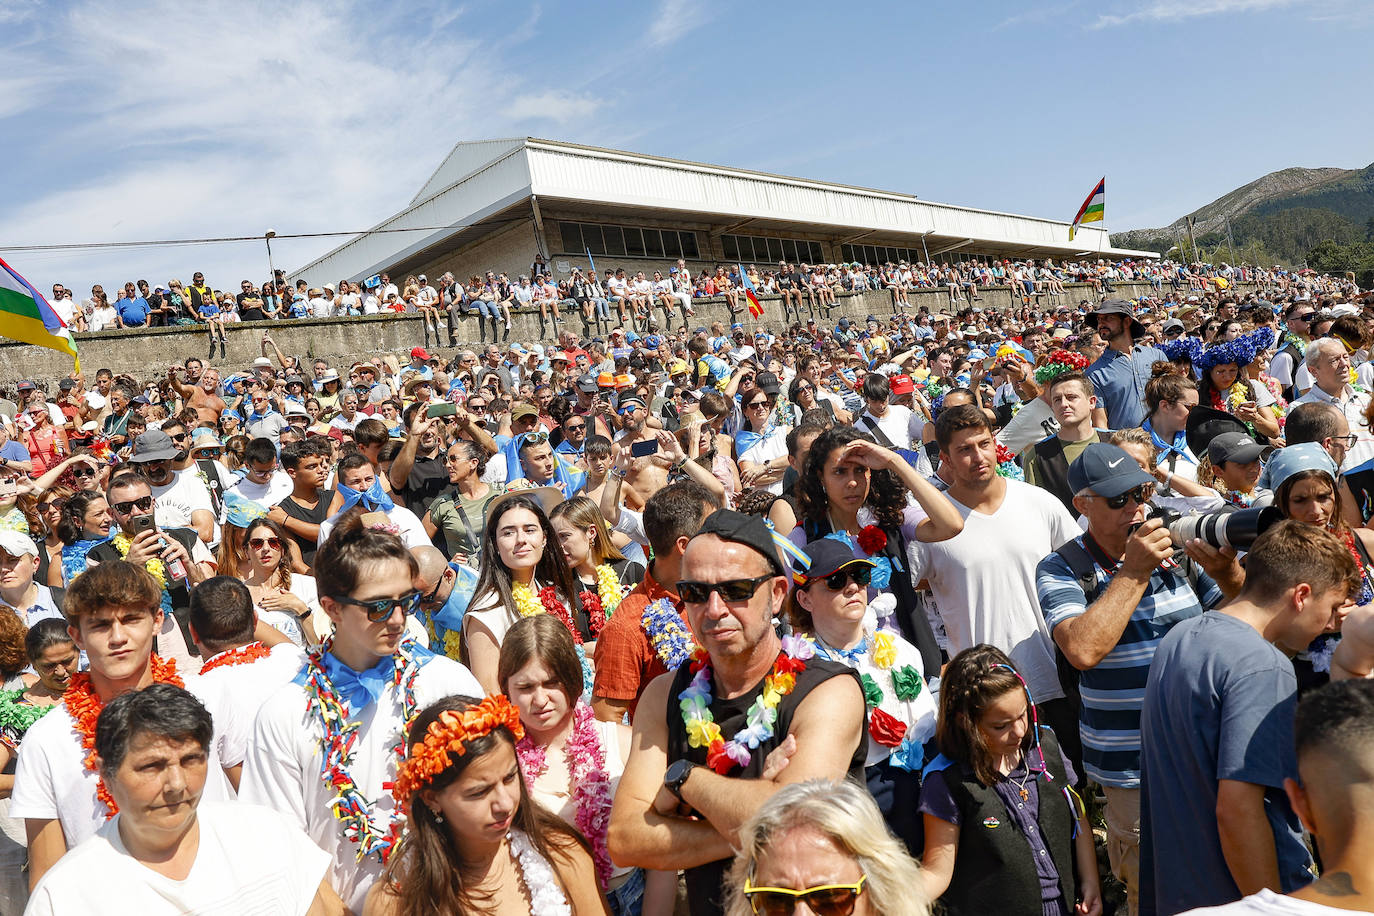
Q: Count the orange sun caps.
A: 2